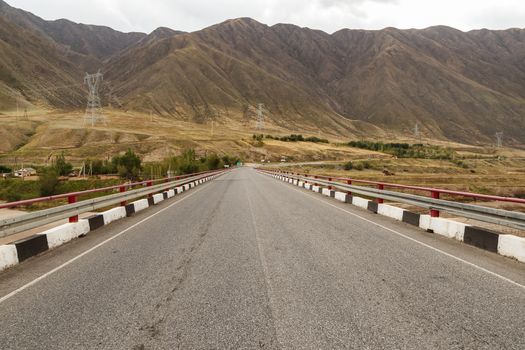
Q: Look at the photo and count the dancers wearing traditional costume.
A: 0